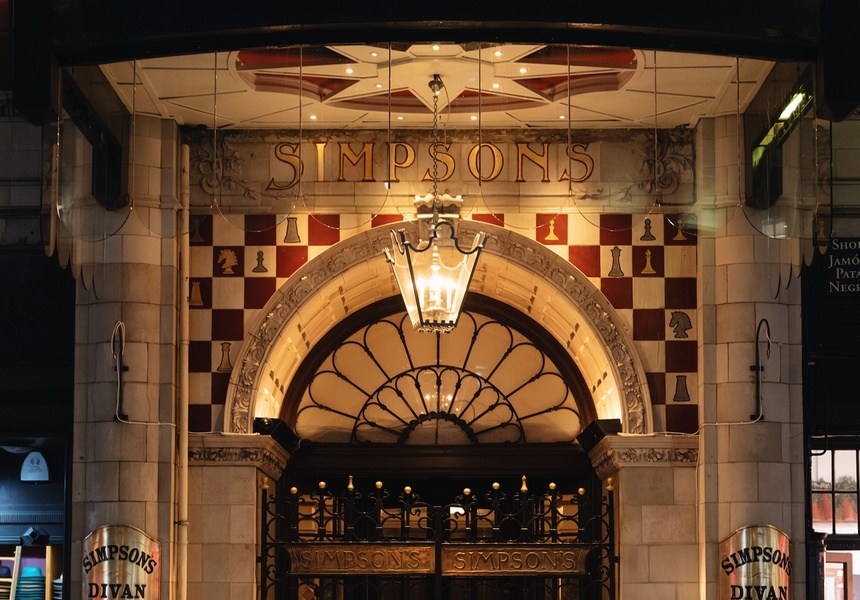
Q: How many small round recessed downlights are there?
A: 11